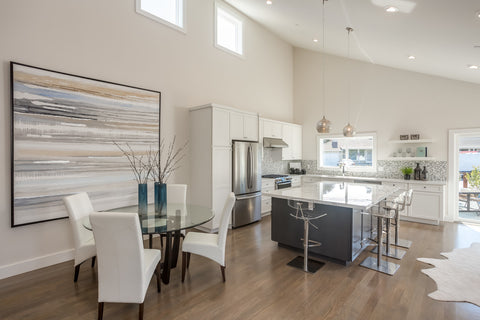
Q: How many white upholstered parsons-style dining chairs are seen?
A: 4